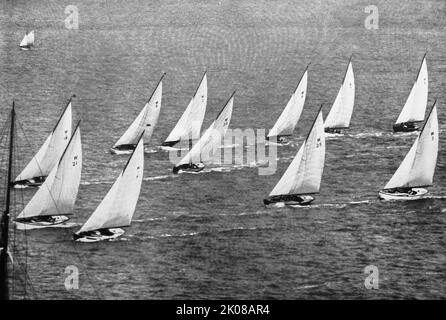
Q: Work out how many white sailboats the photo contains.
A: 12